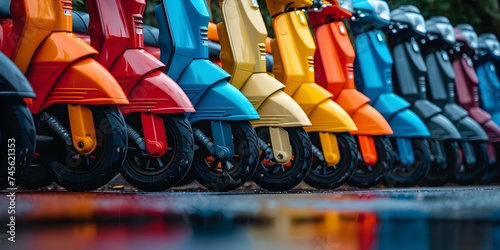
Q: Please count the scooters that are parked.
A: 12